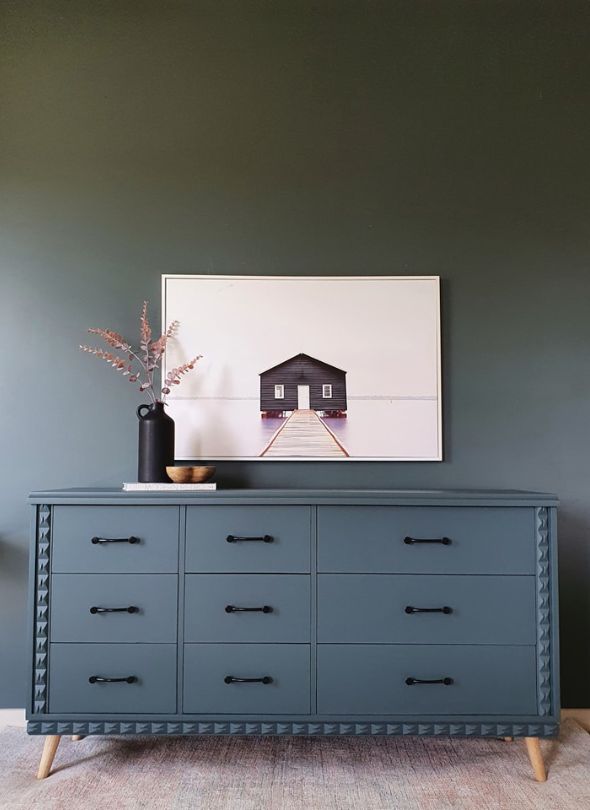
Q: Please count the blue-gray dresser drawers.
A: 9